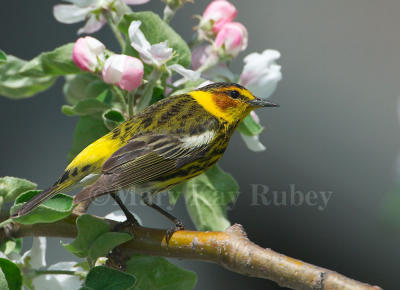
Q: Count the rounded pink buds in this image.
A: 4